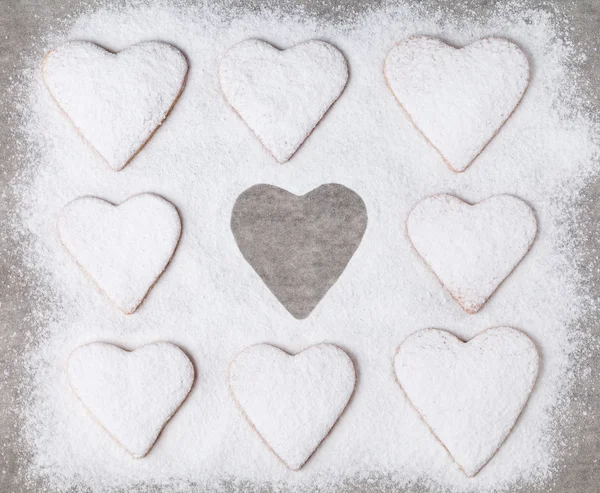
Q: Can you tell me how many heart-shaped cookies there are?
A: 8